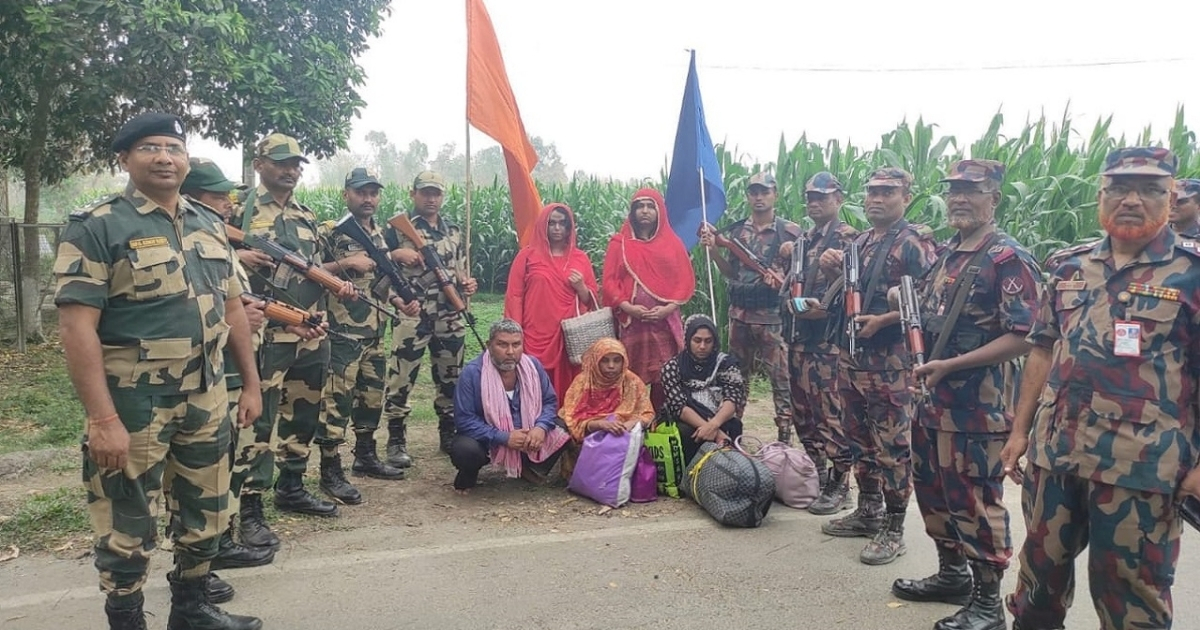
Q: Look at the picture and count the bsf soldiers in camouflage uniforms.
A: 5